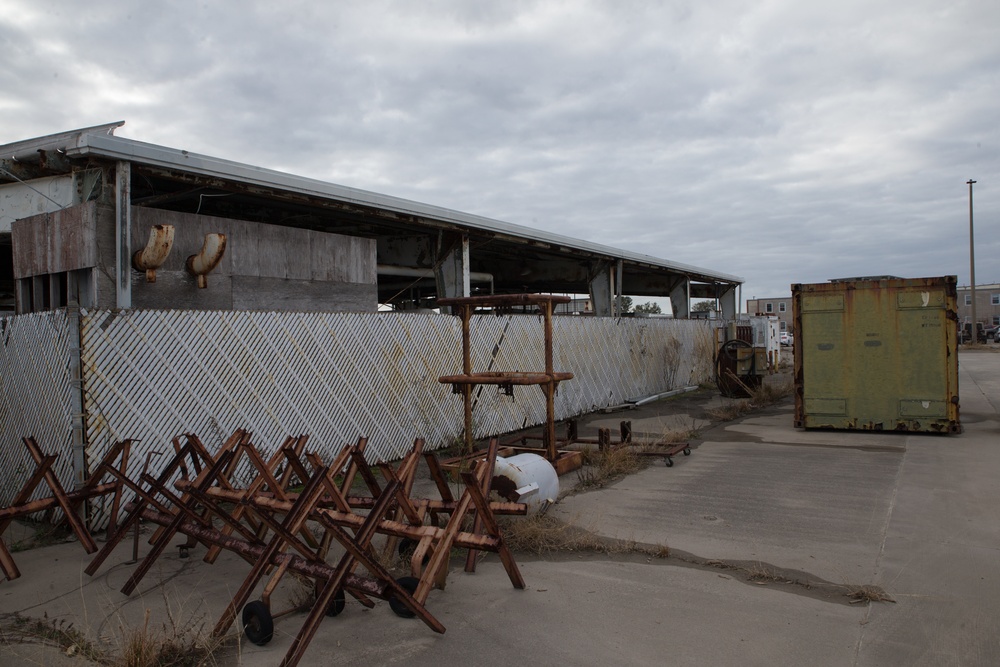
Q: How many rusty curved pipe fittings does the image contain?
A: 2